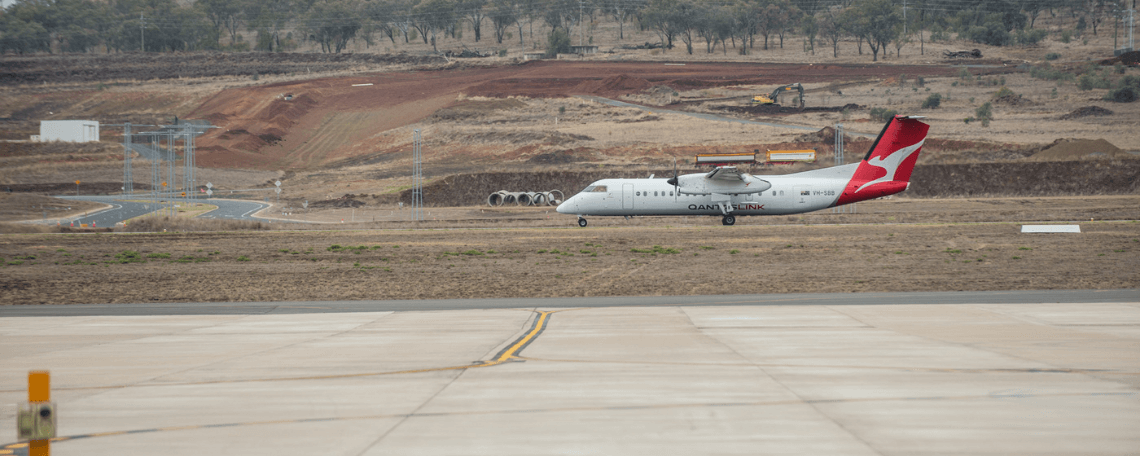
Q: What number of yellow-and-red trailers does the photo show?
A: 2